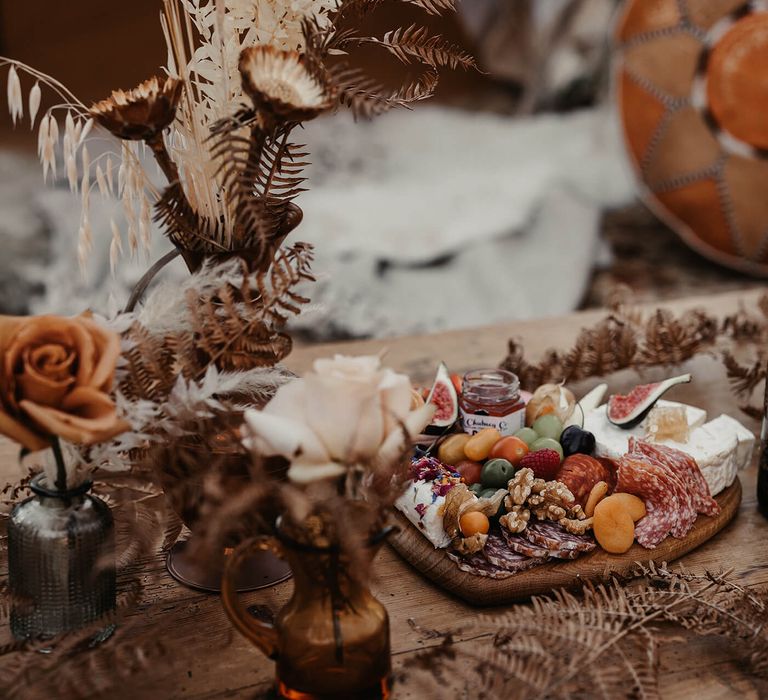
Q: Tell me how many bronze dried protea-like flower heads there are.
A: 2